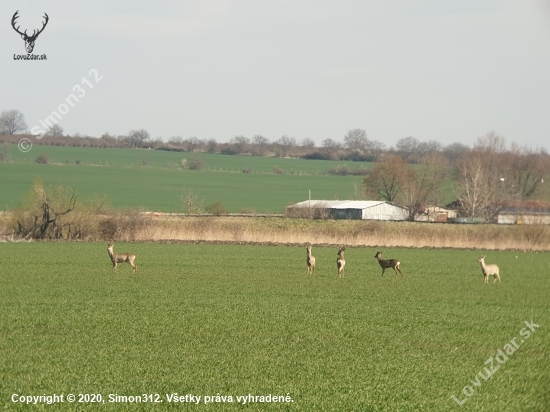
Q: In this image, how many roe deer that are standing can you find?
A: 5